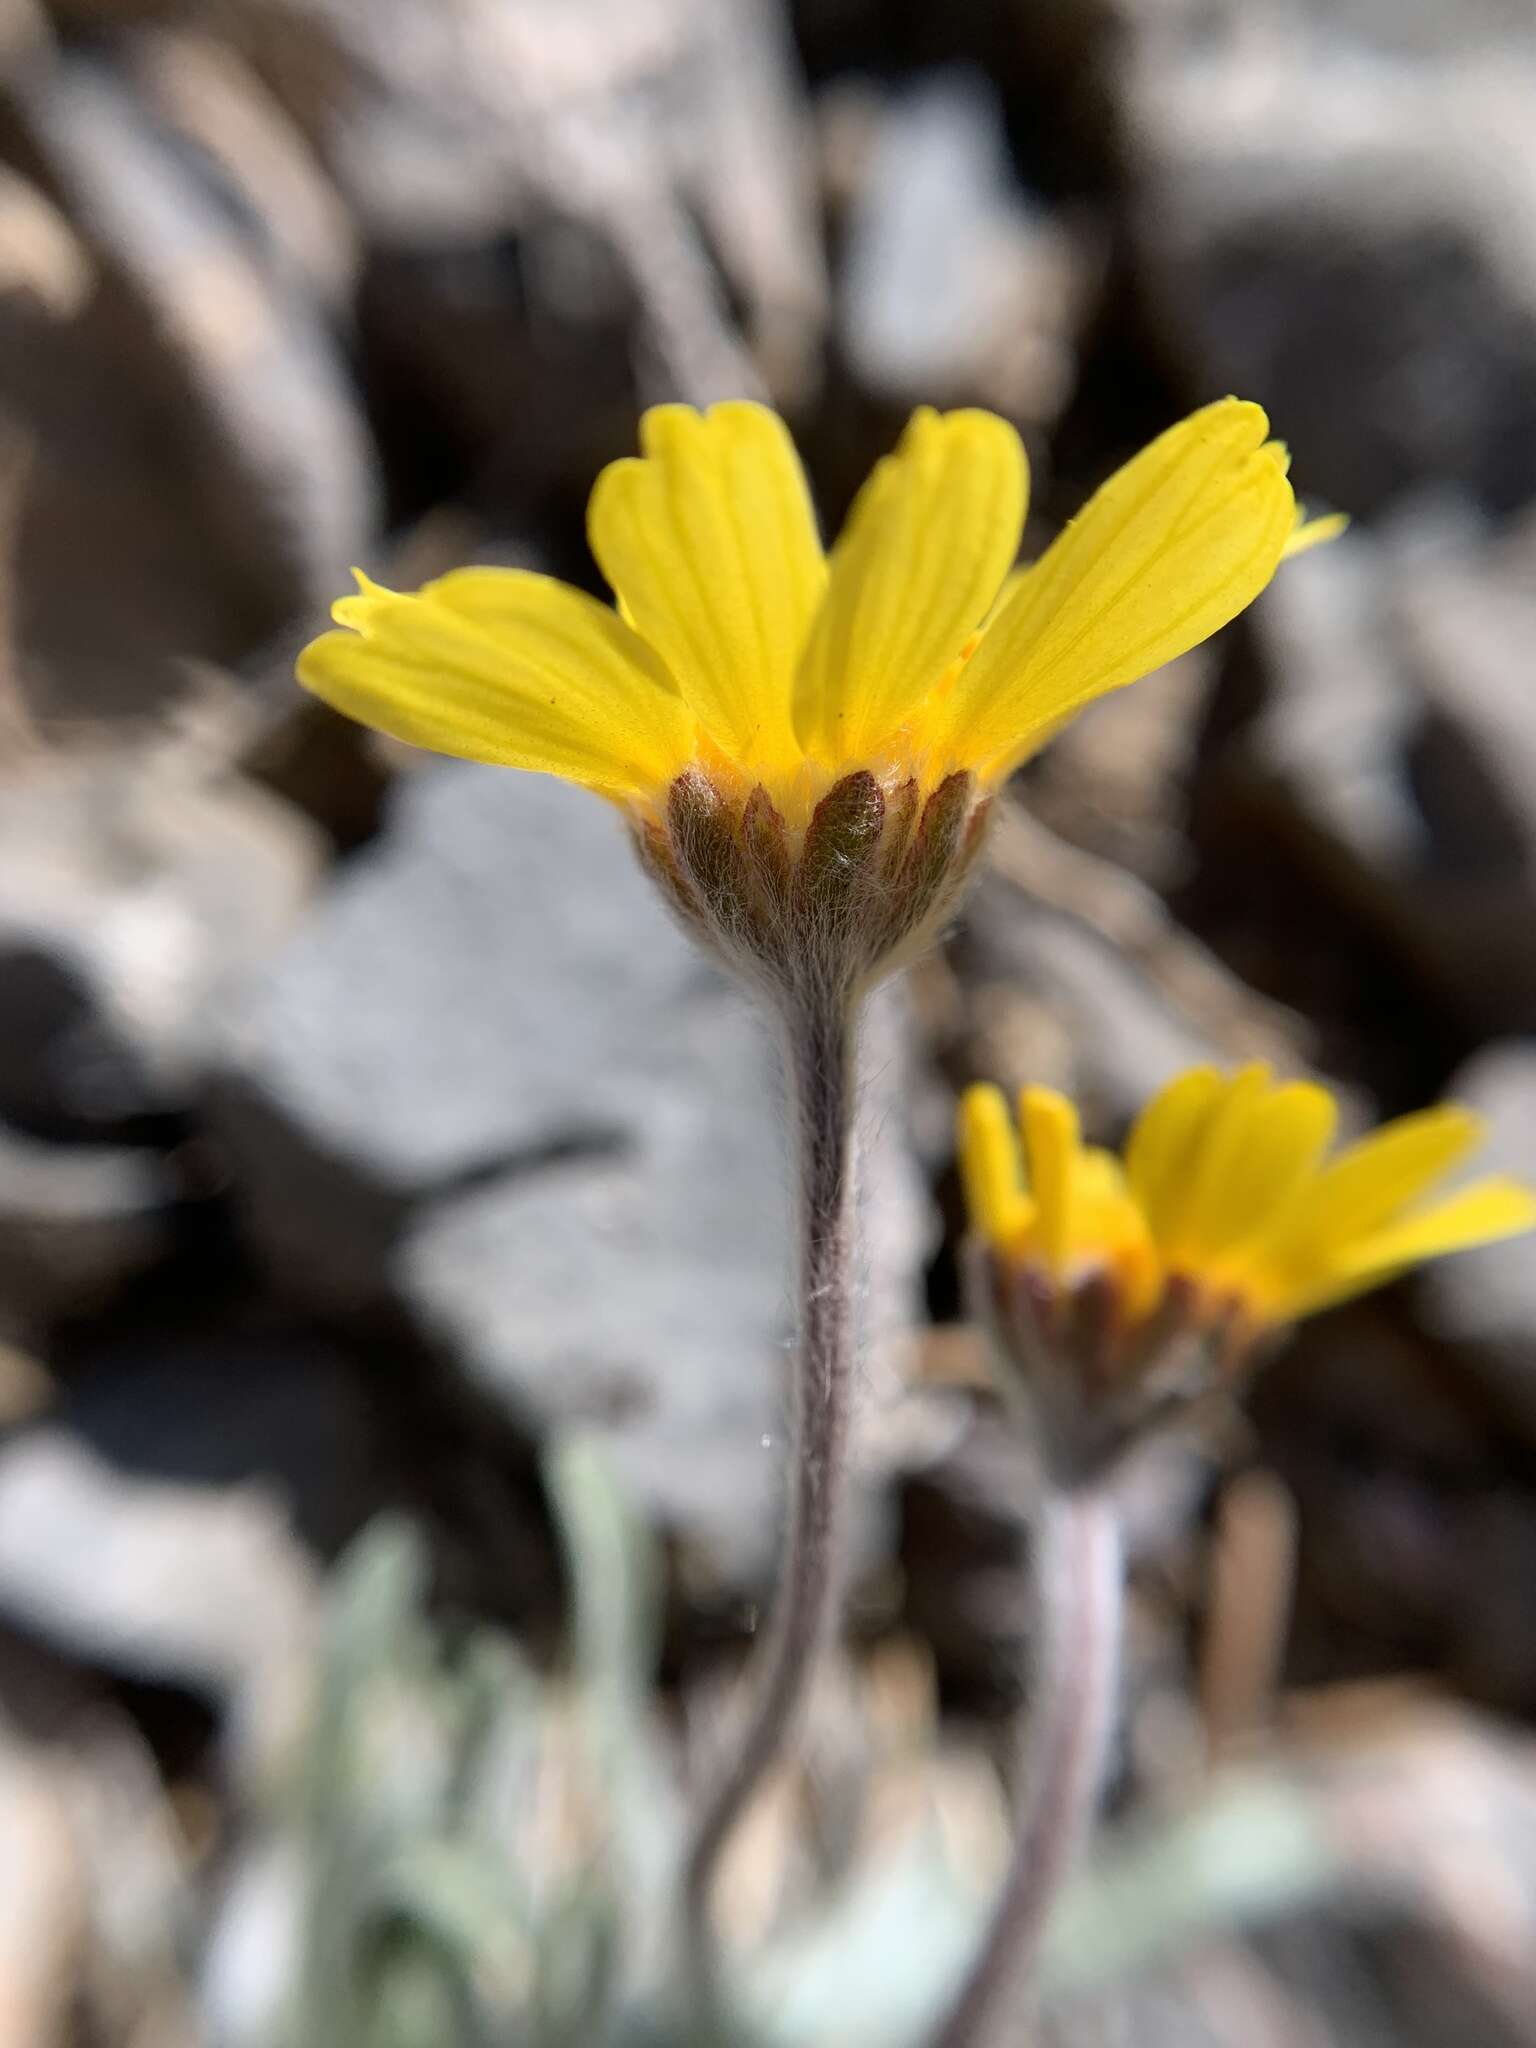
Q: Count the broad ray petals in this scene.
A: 4